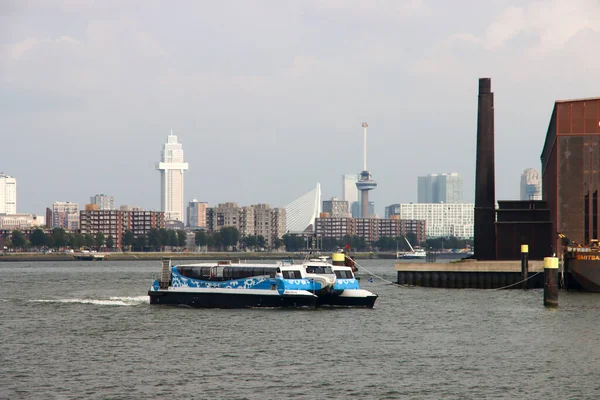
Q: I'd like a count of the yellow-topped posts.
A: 3